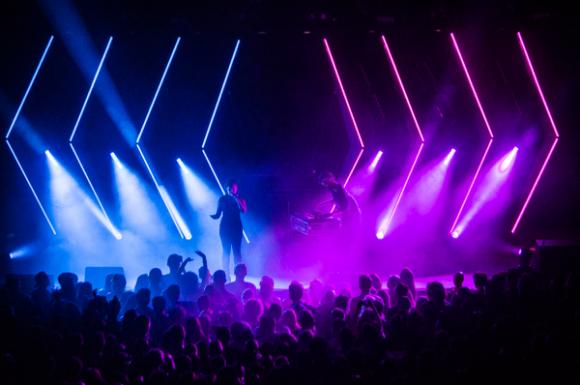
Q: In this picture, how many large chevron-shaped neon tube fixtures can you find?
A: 8